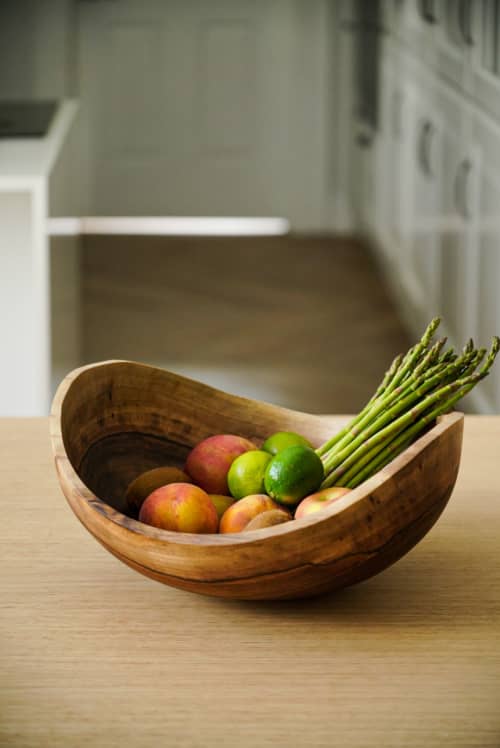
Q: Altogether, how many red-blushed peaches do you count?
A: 4